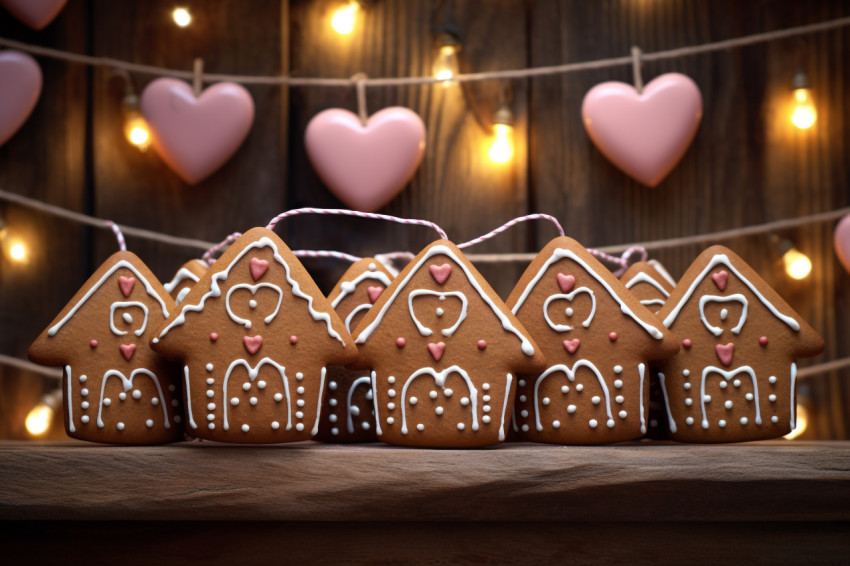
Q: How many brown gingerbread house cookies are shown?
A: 8